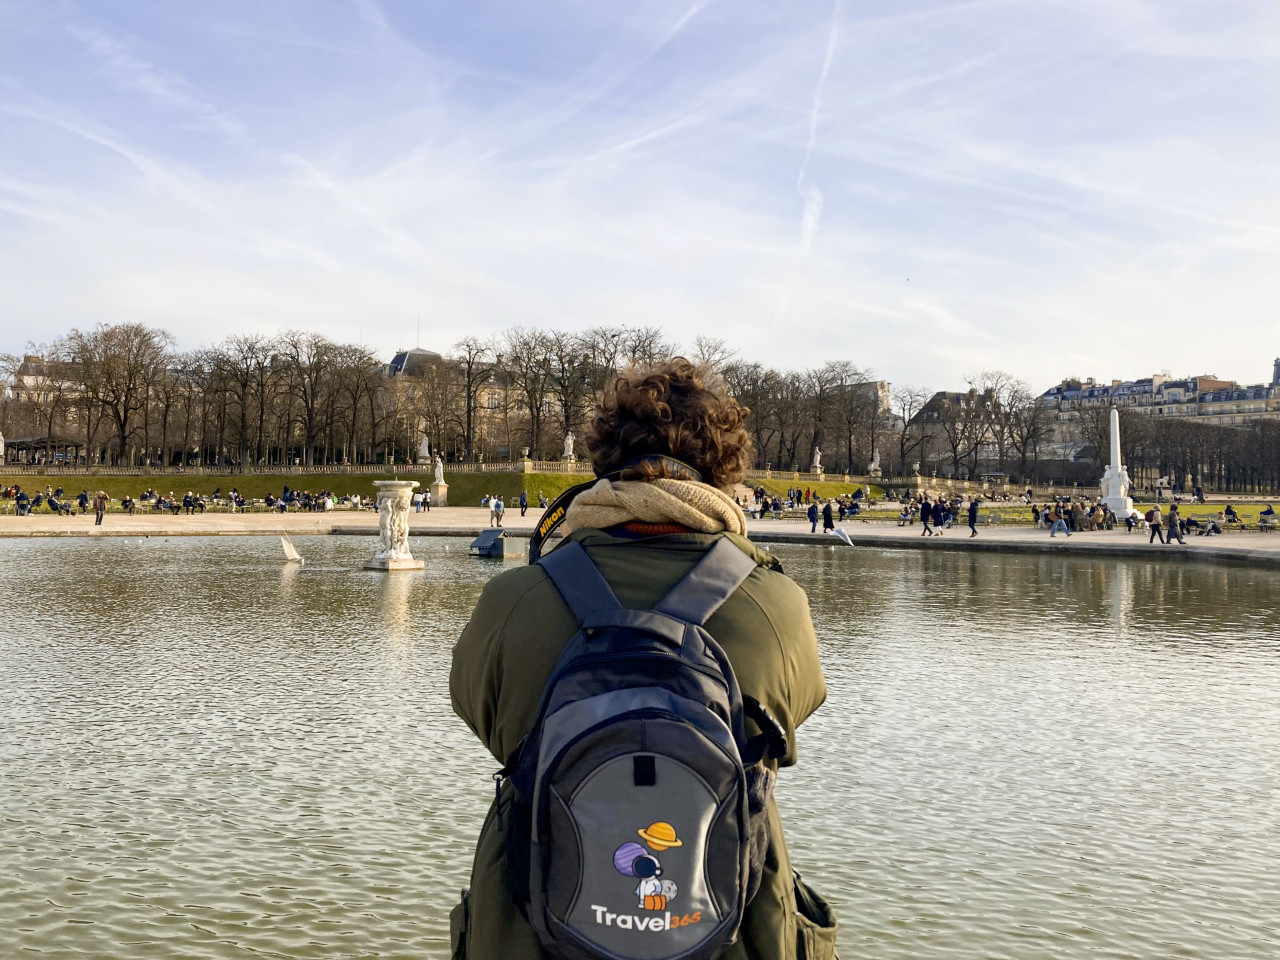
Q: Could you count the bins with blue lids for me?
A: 0